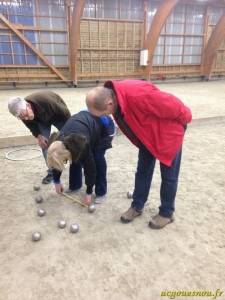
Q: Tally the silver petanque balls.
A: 8